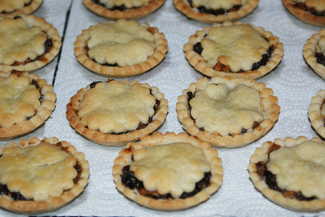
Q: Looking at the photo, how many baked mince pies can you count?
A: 15